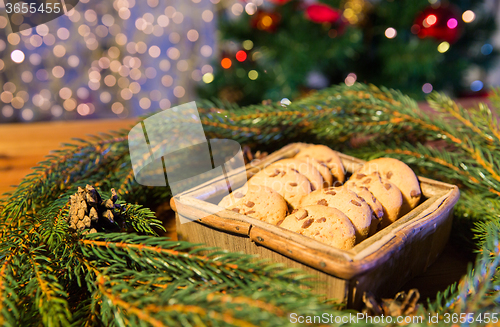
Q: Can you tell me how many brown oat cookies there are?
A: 10